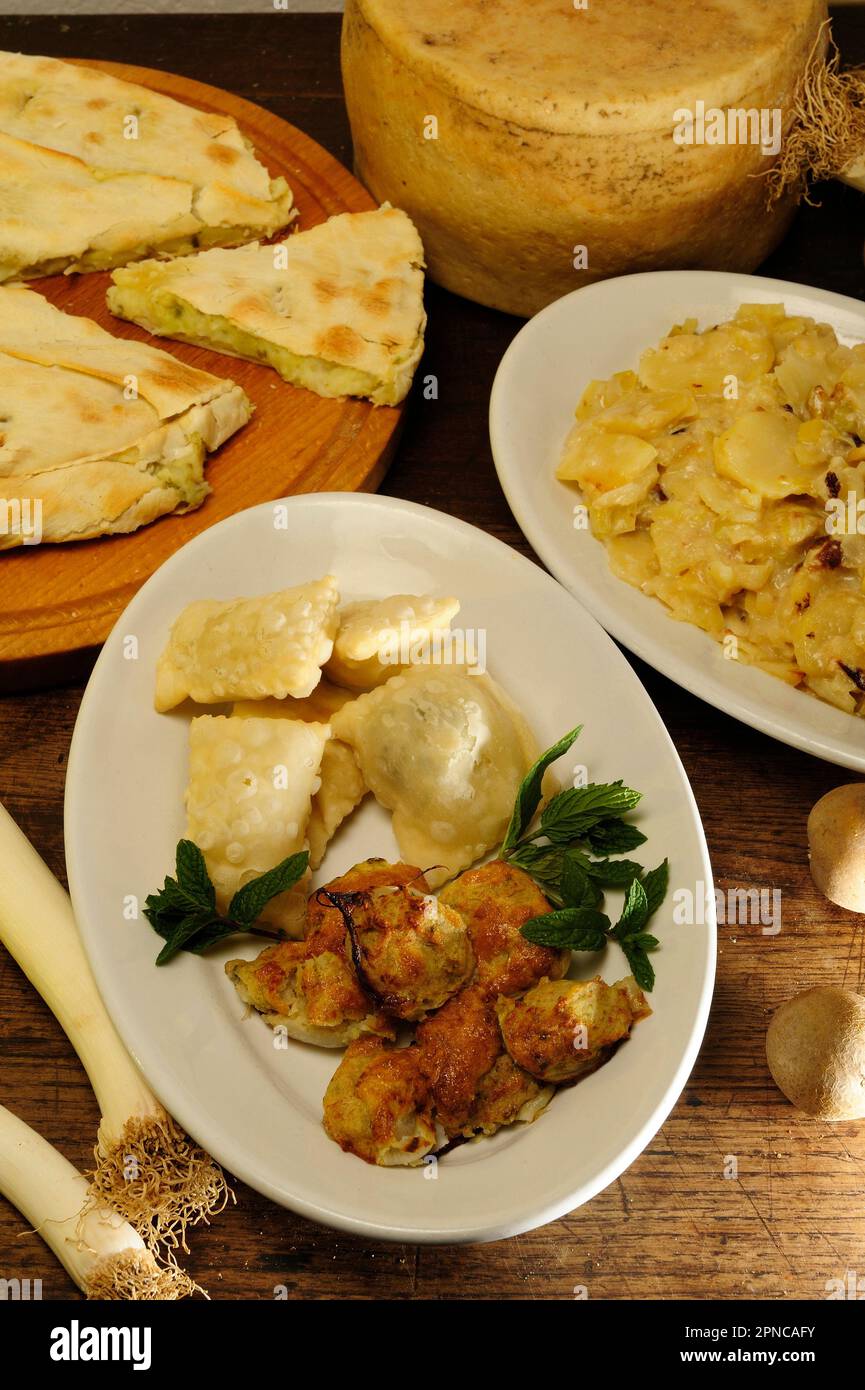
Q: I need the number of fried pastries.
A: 5